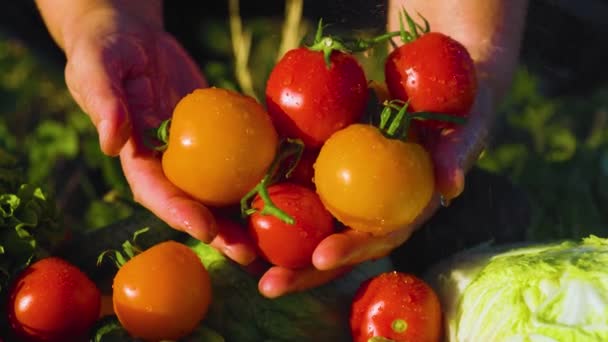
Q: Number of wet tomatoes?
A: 8